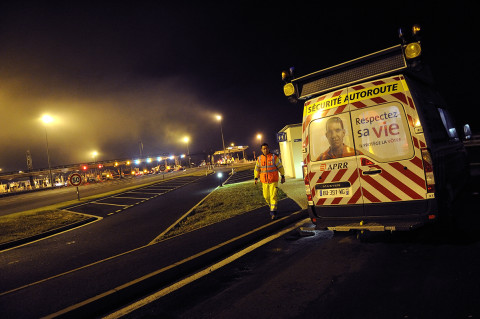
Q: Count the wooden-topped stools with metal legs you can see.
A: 0